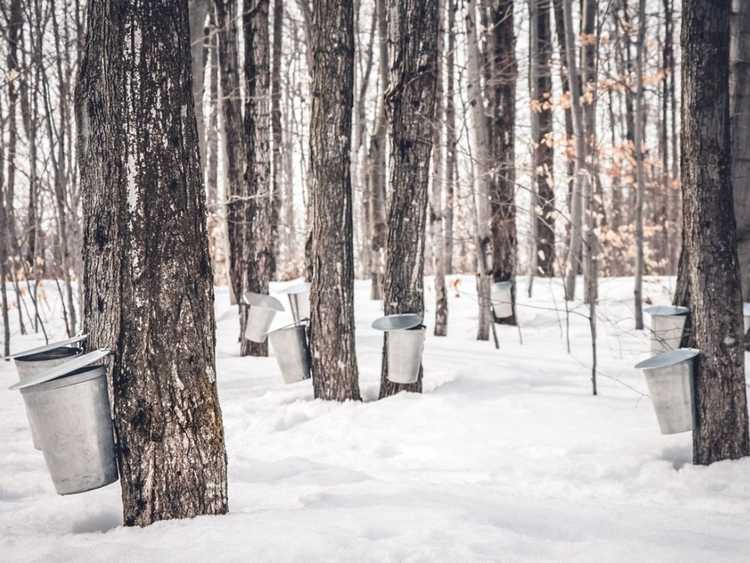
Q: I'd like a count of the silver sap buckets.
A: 9